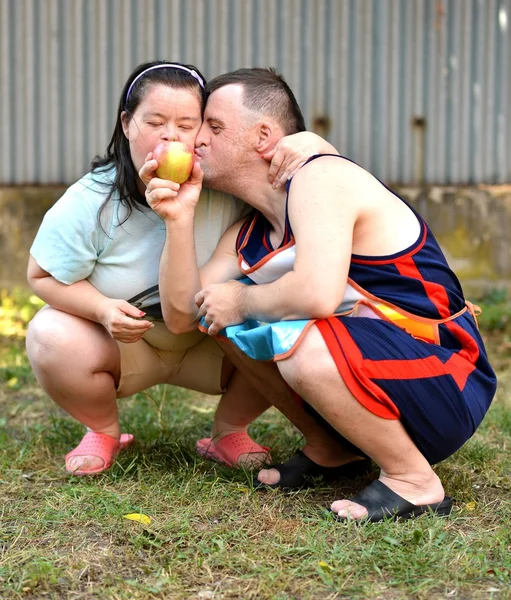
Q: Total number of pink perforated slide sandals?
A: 2